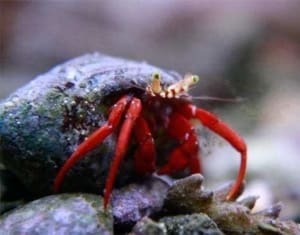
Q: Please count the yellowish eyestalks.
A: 2